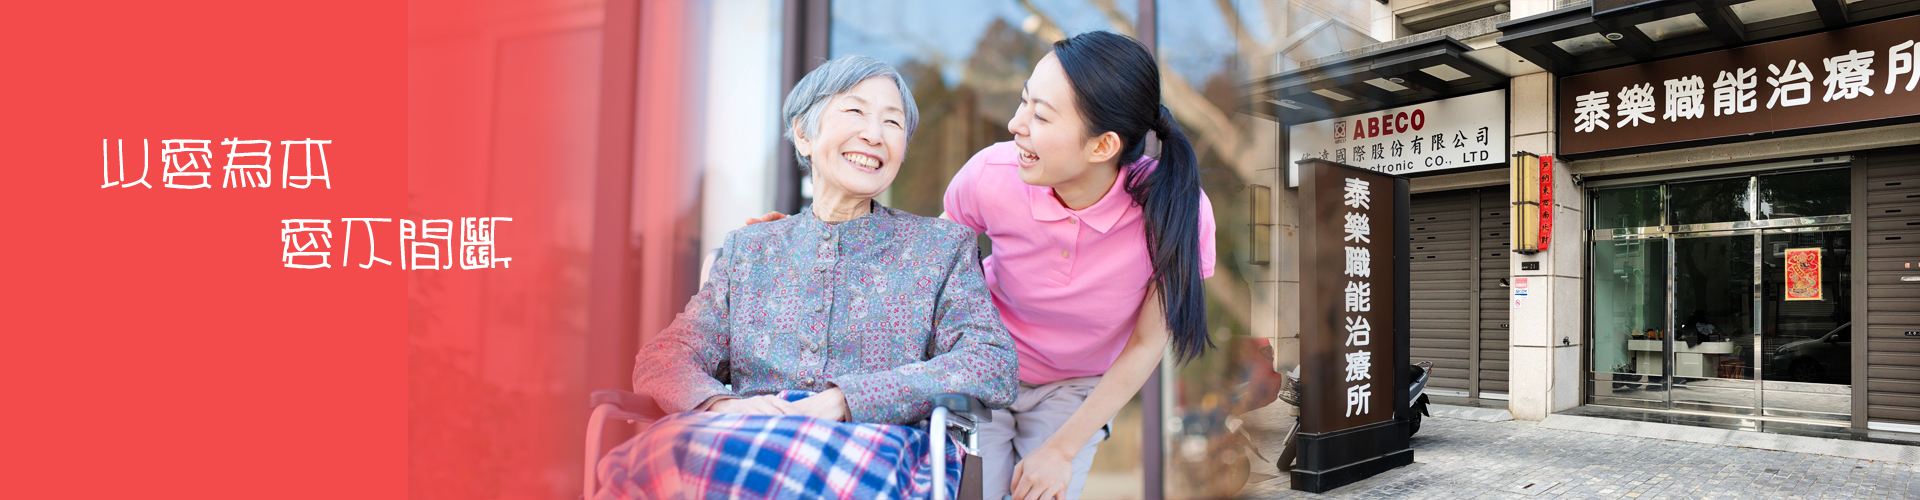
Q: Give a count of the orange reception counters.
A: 0